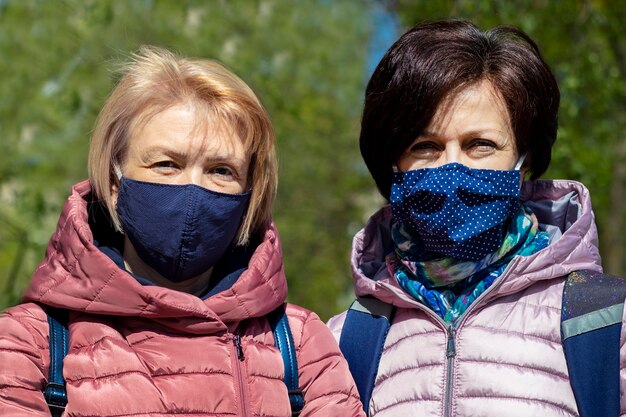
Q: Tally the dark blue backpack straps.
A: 4